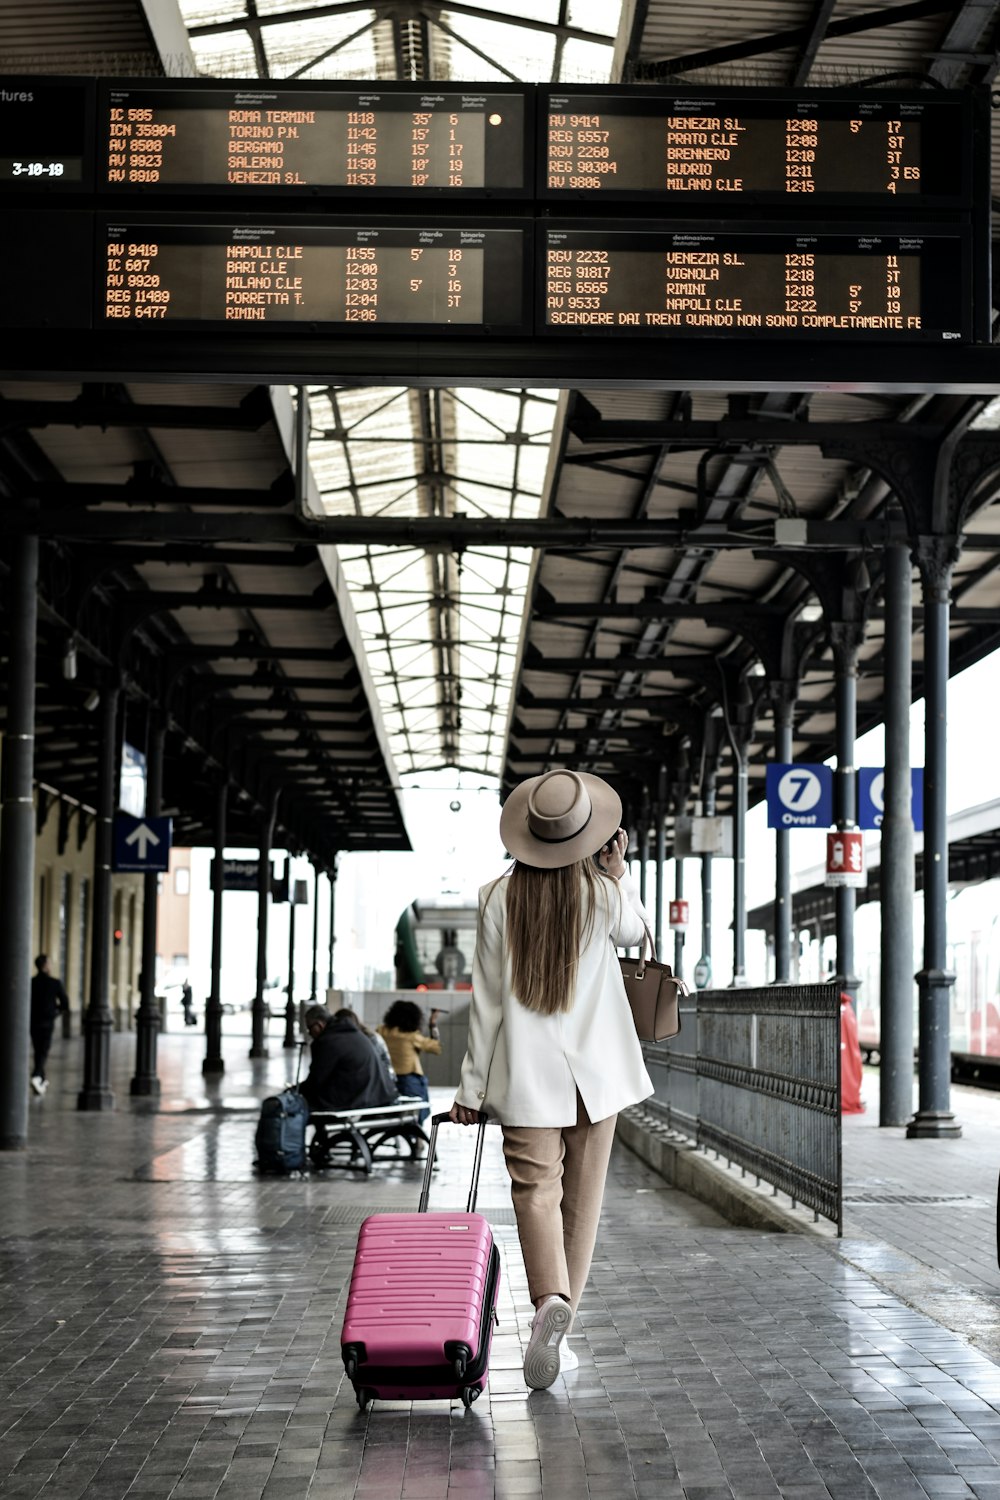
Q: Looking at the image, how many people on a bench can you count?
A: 3